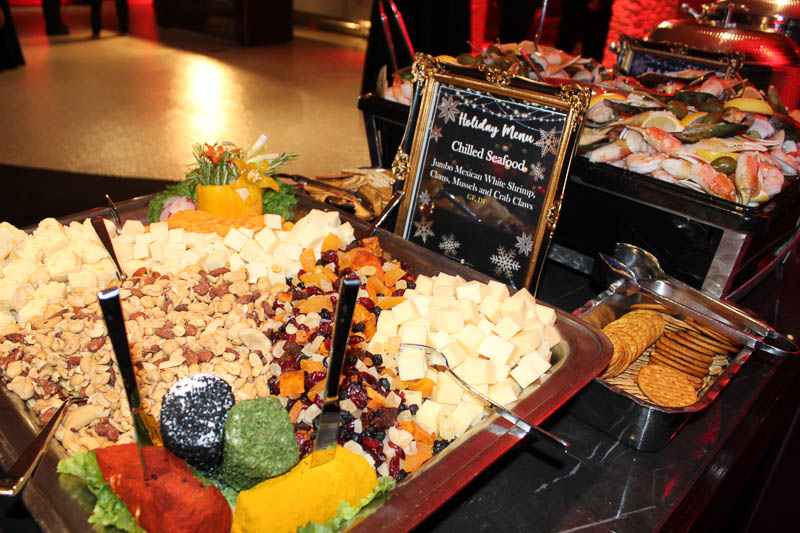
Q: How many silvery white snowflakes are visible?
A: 9